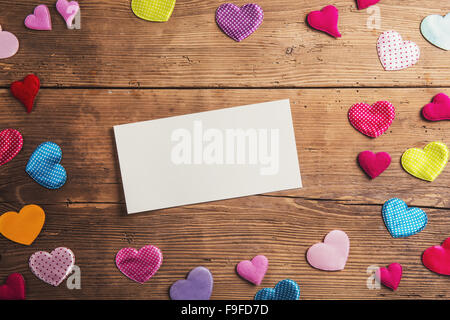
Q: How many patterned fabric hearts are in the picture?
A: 11